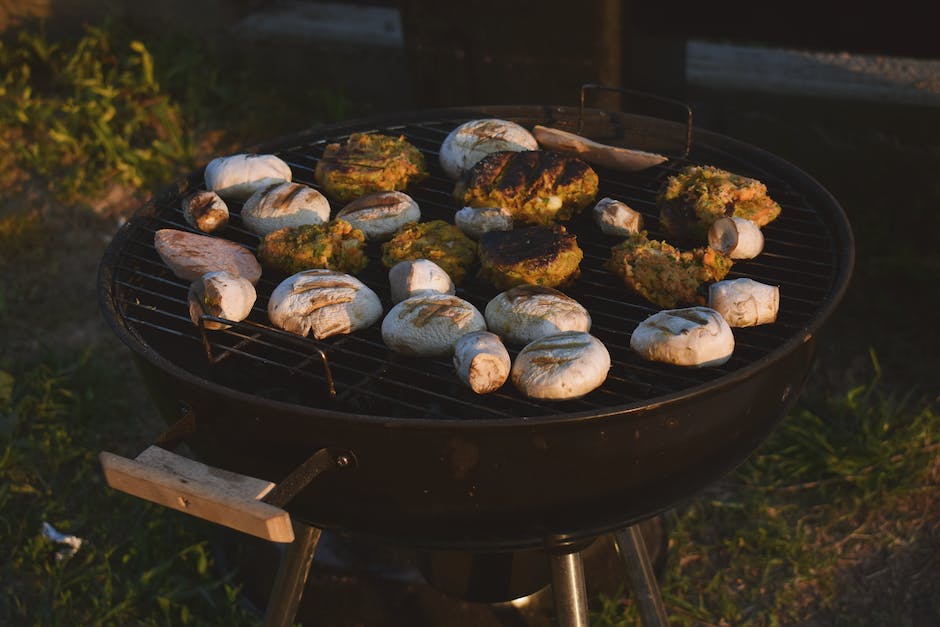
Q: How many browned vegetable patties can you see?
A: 7